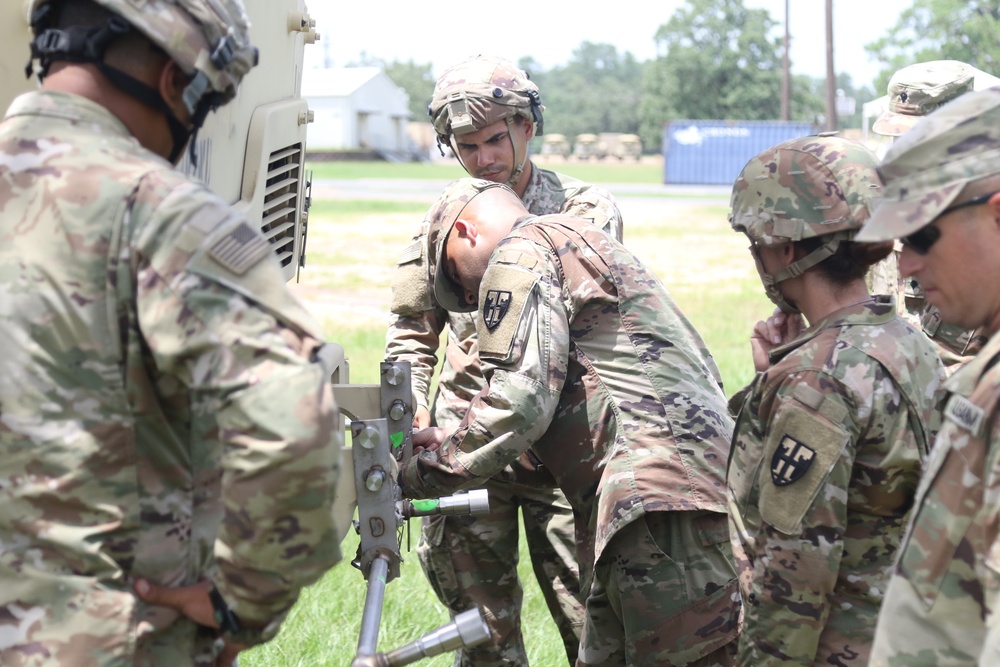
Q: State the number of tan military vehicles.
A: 4